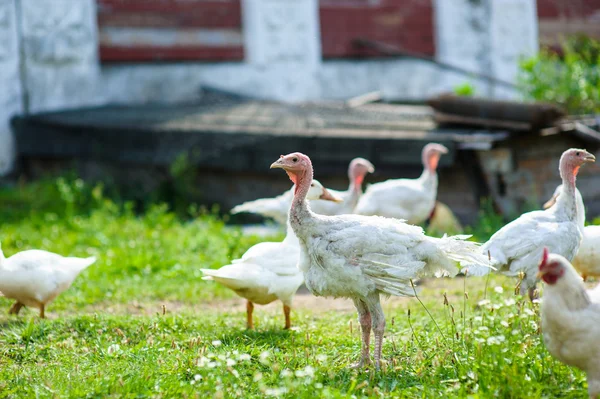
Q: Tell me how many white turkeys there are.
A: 4